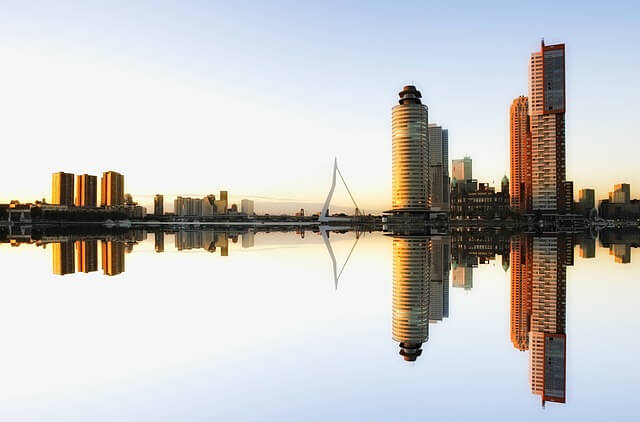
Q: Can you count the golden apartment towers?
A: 3